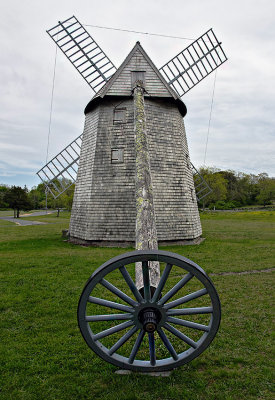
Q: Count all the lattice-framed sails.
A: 4